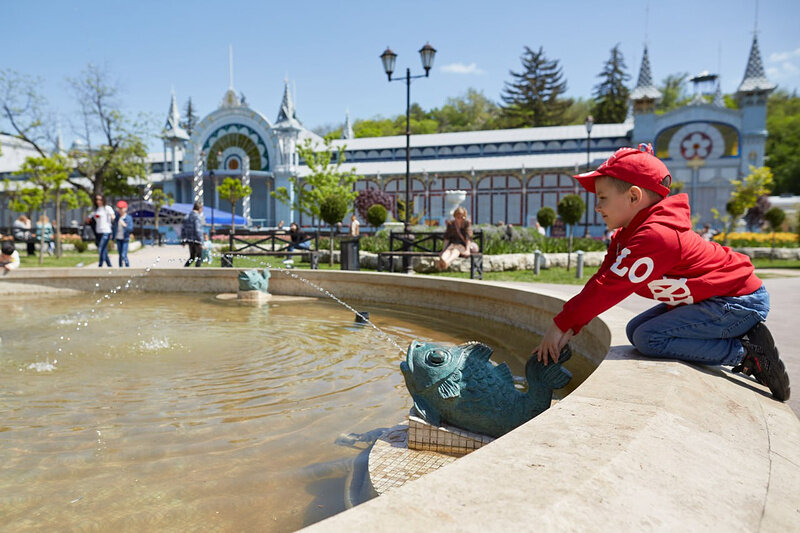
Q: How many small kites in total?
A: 0